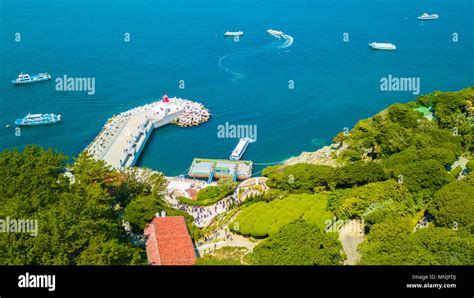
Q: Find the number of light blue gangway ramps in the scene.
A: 2